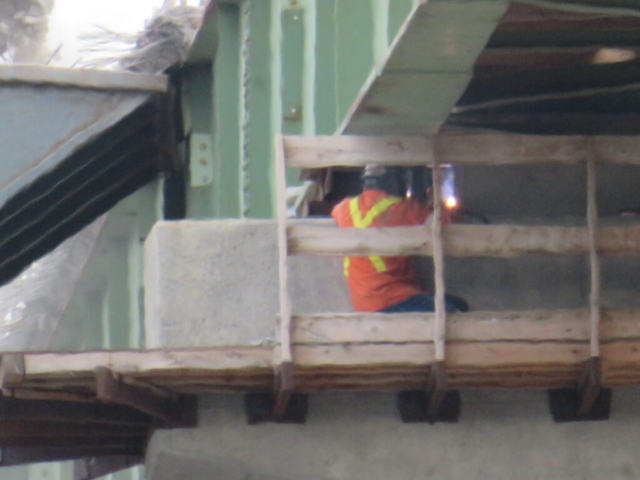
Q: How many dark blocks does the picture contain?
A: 3